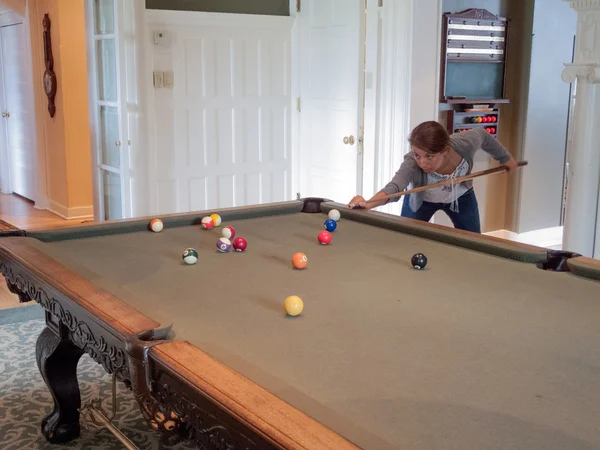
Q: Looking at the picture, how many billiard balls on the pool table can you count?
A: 13